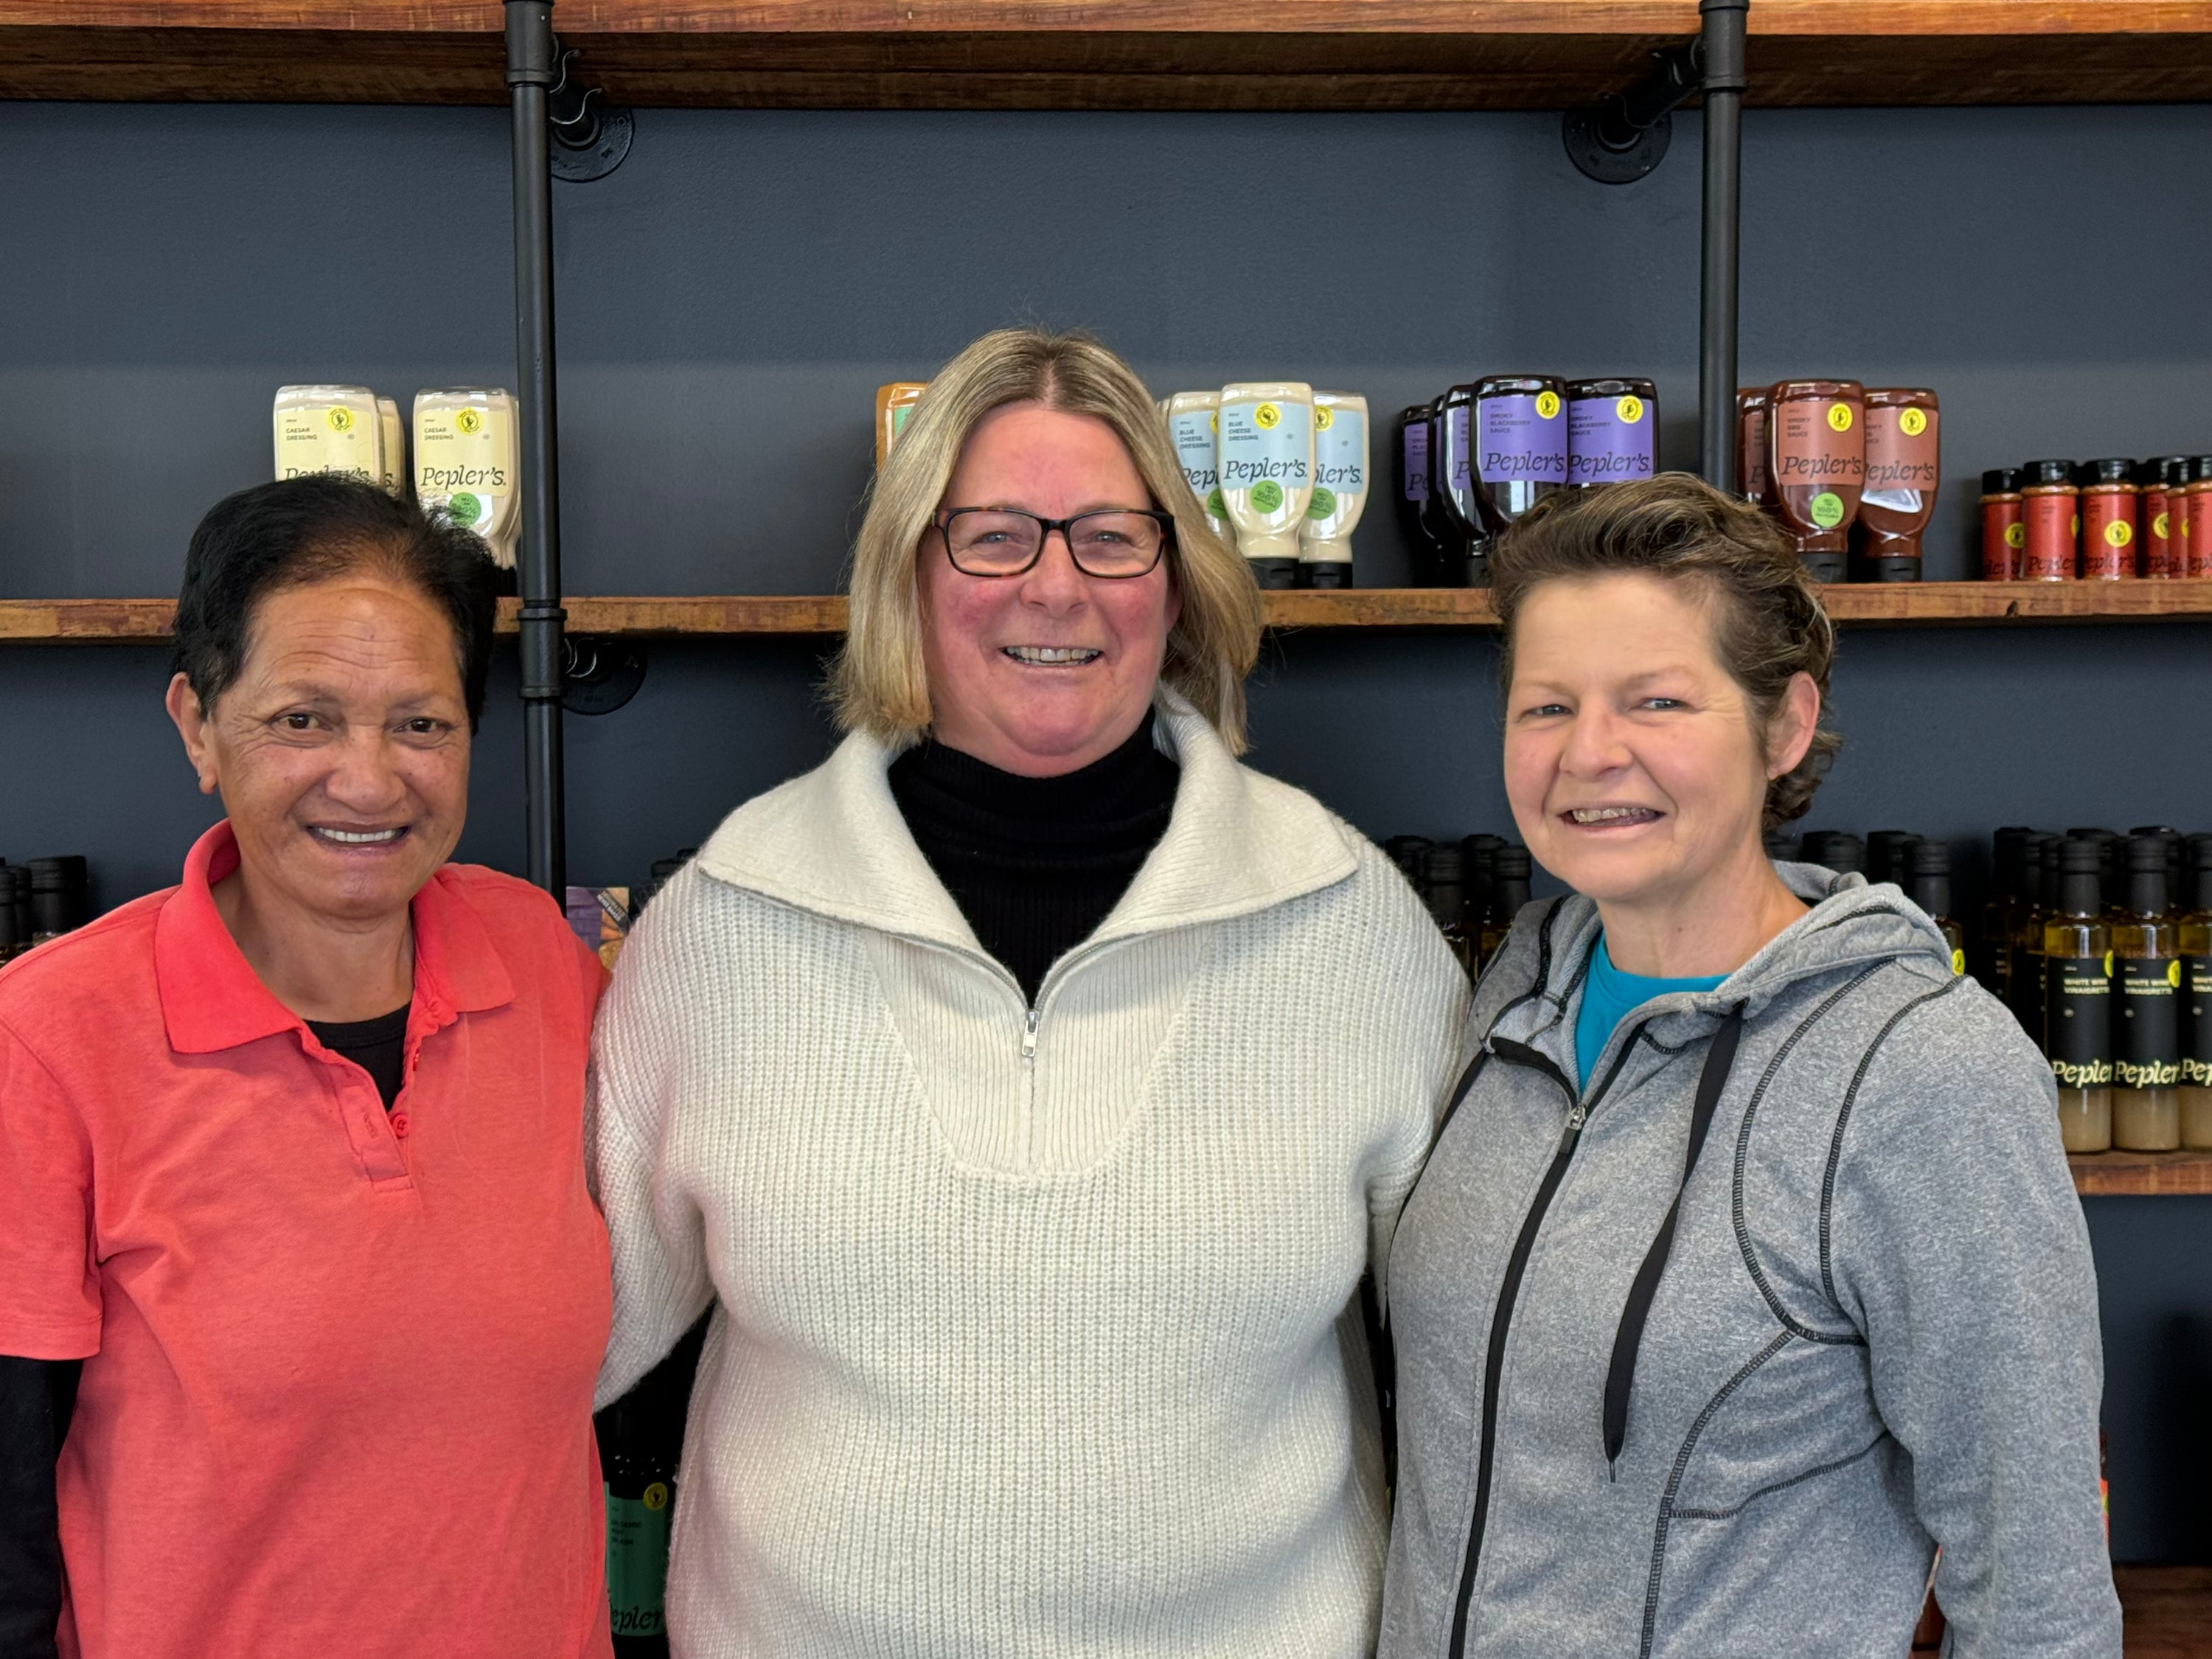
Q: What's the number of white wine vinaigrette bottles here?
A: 3